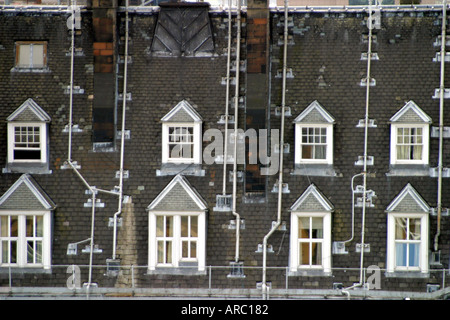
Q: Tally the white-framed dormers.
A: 8